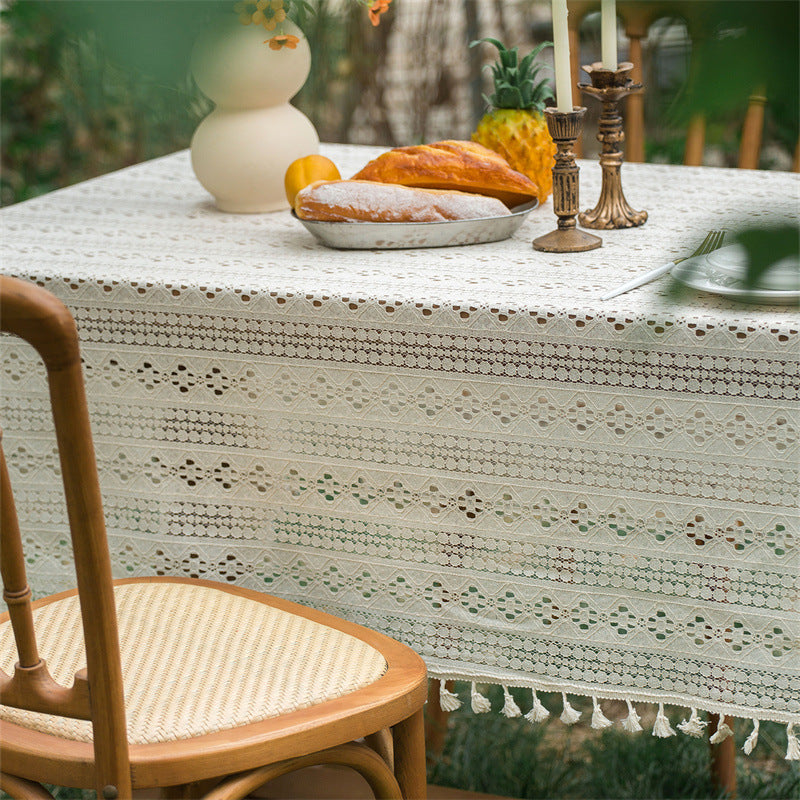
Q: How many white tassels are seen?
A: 12